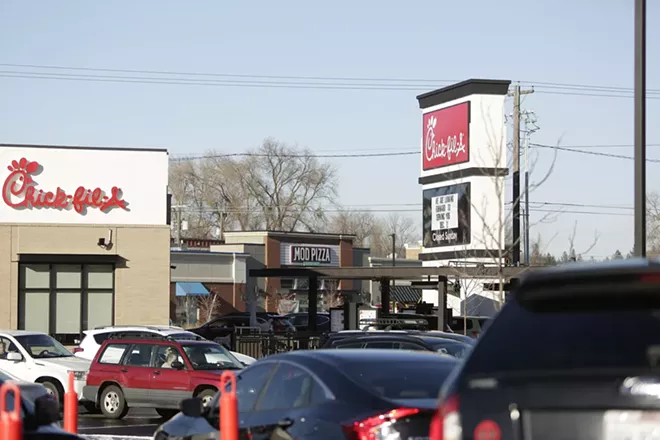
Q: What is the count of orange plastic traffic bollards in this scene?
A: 3